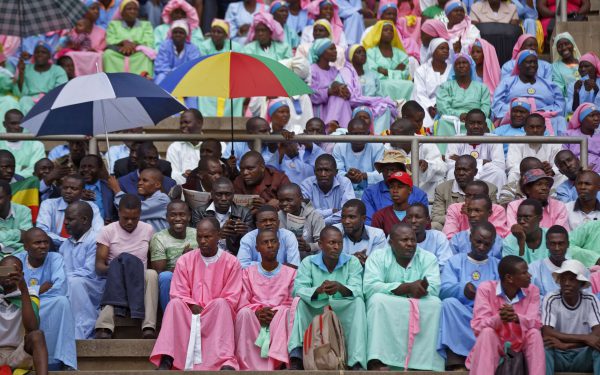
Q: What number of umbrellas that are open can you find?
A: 3